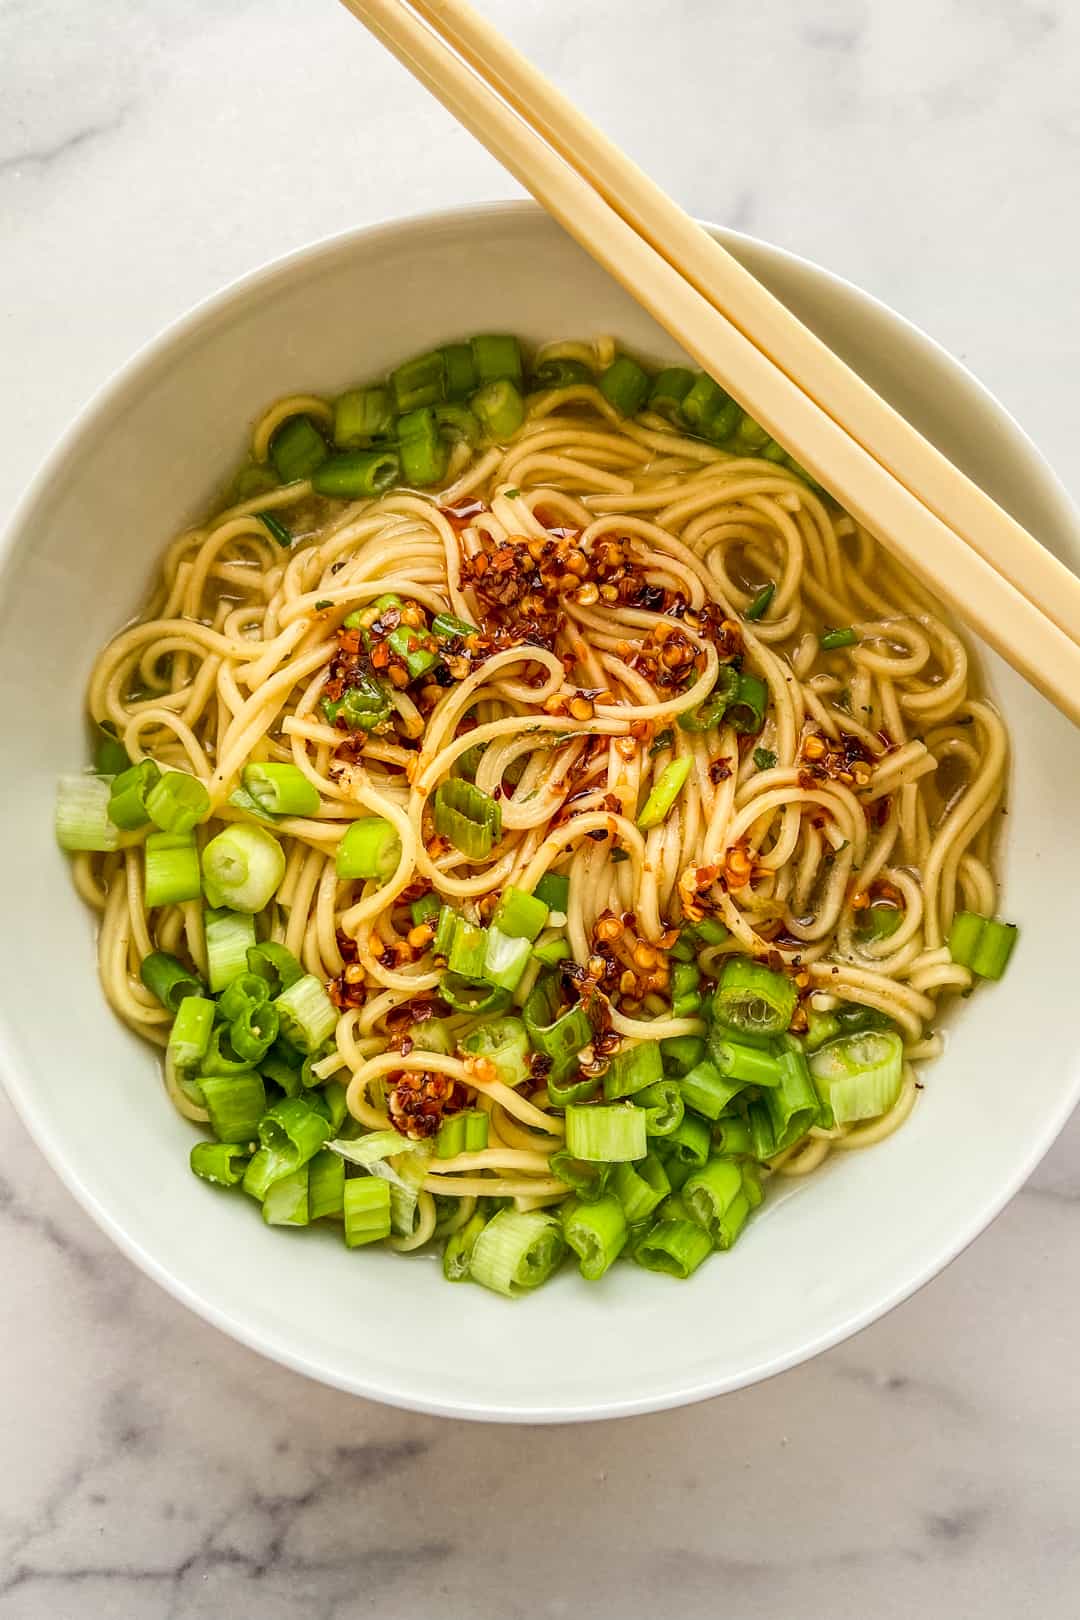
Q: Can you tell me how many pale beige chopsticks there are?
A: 2